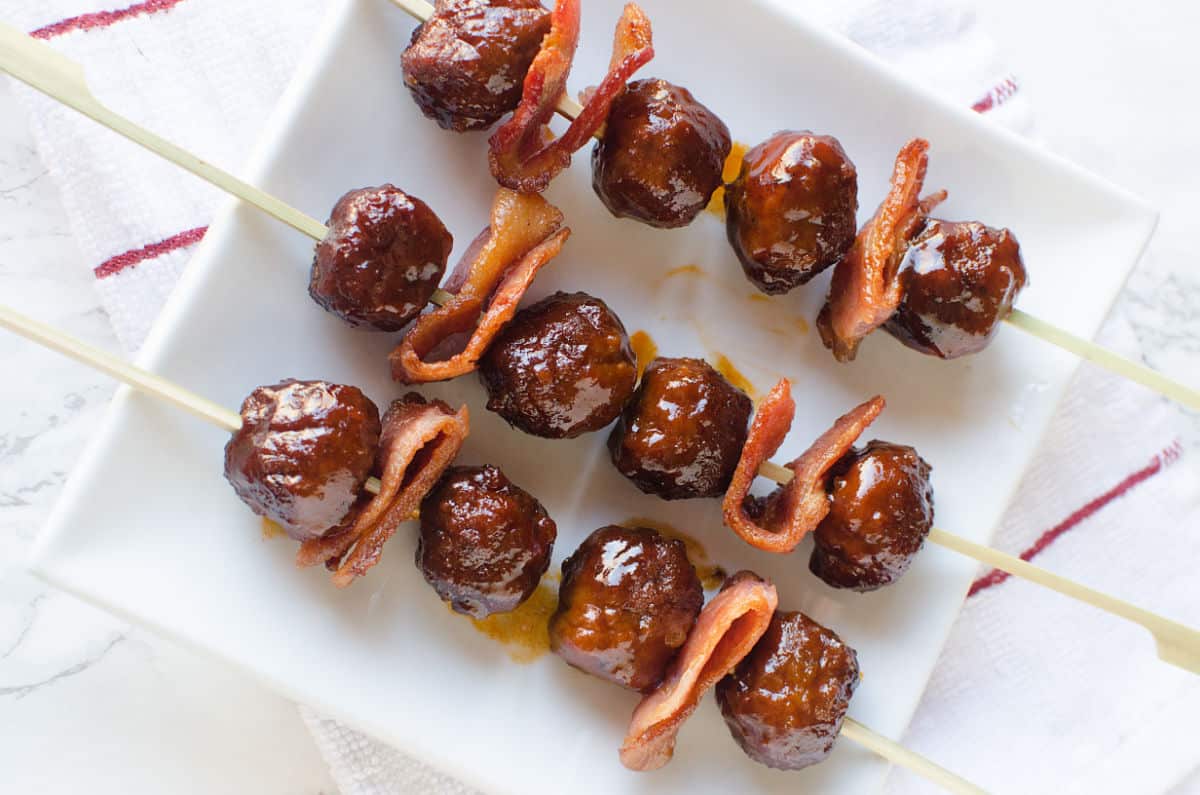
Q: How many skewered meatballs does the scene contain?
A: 12